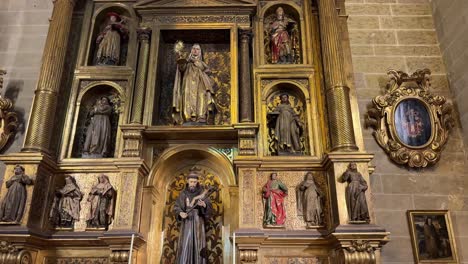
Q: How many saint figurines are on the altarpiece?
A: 12